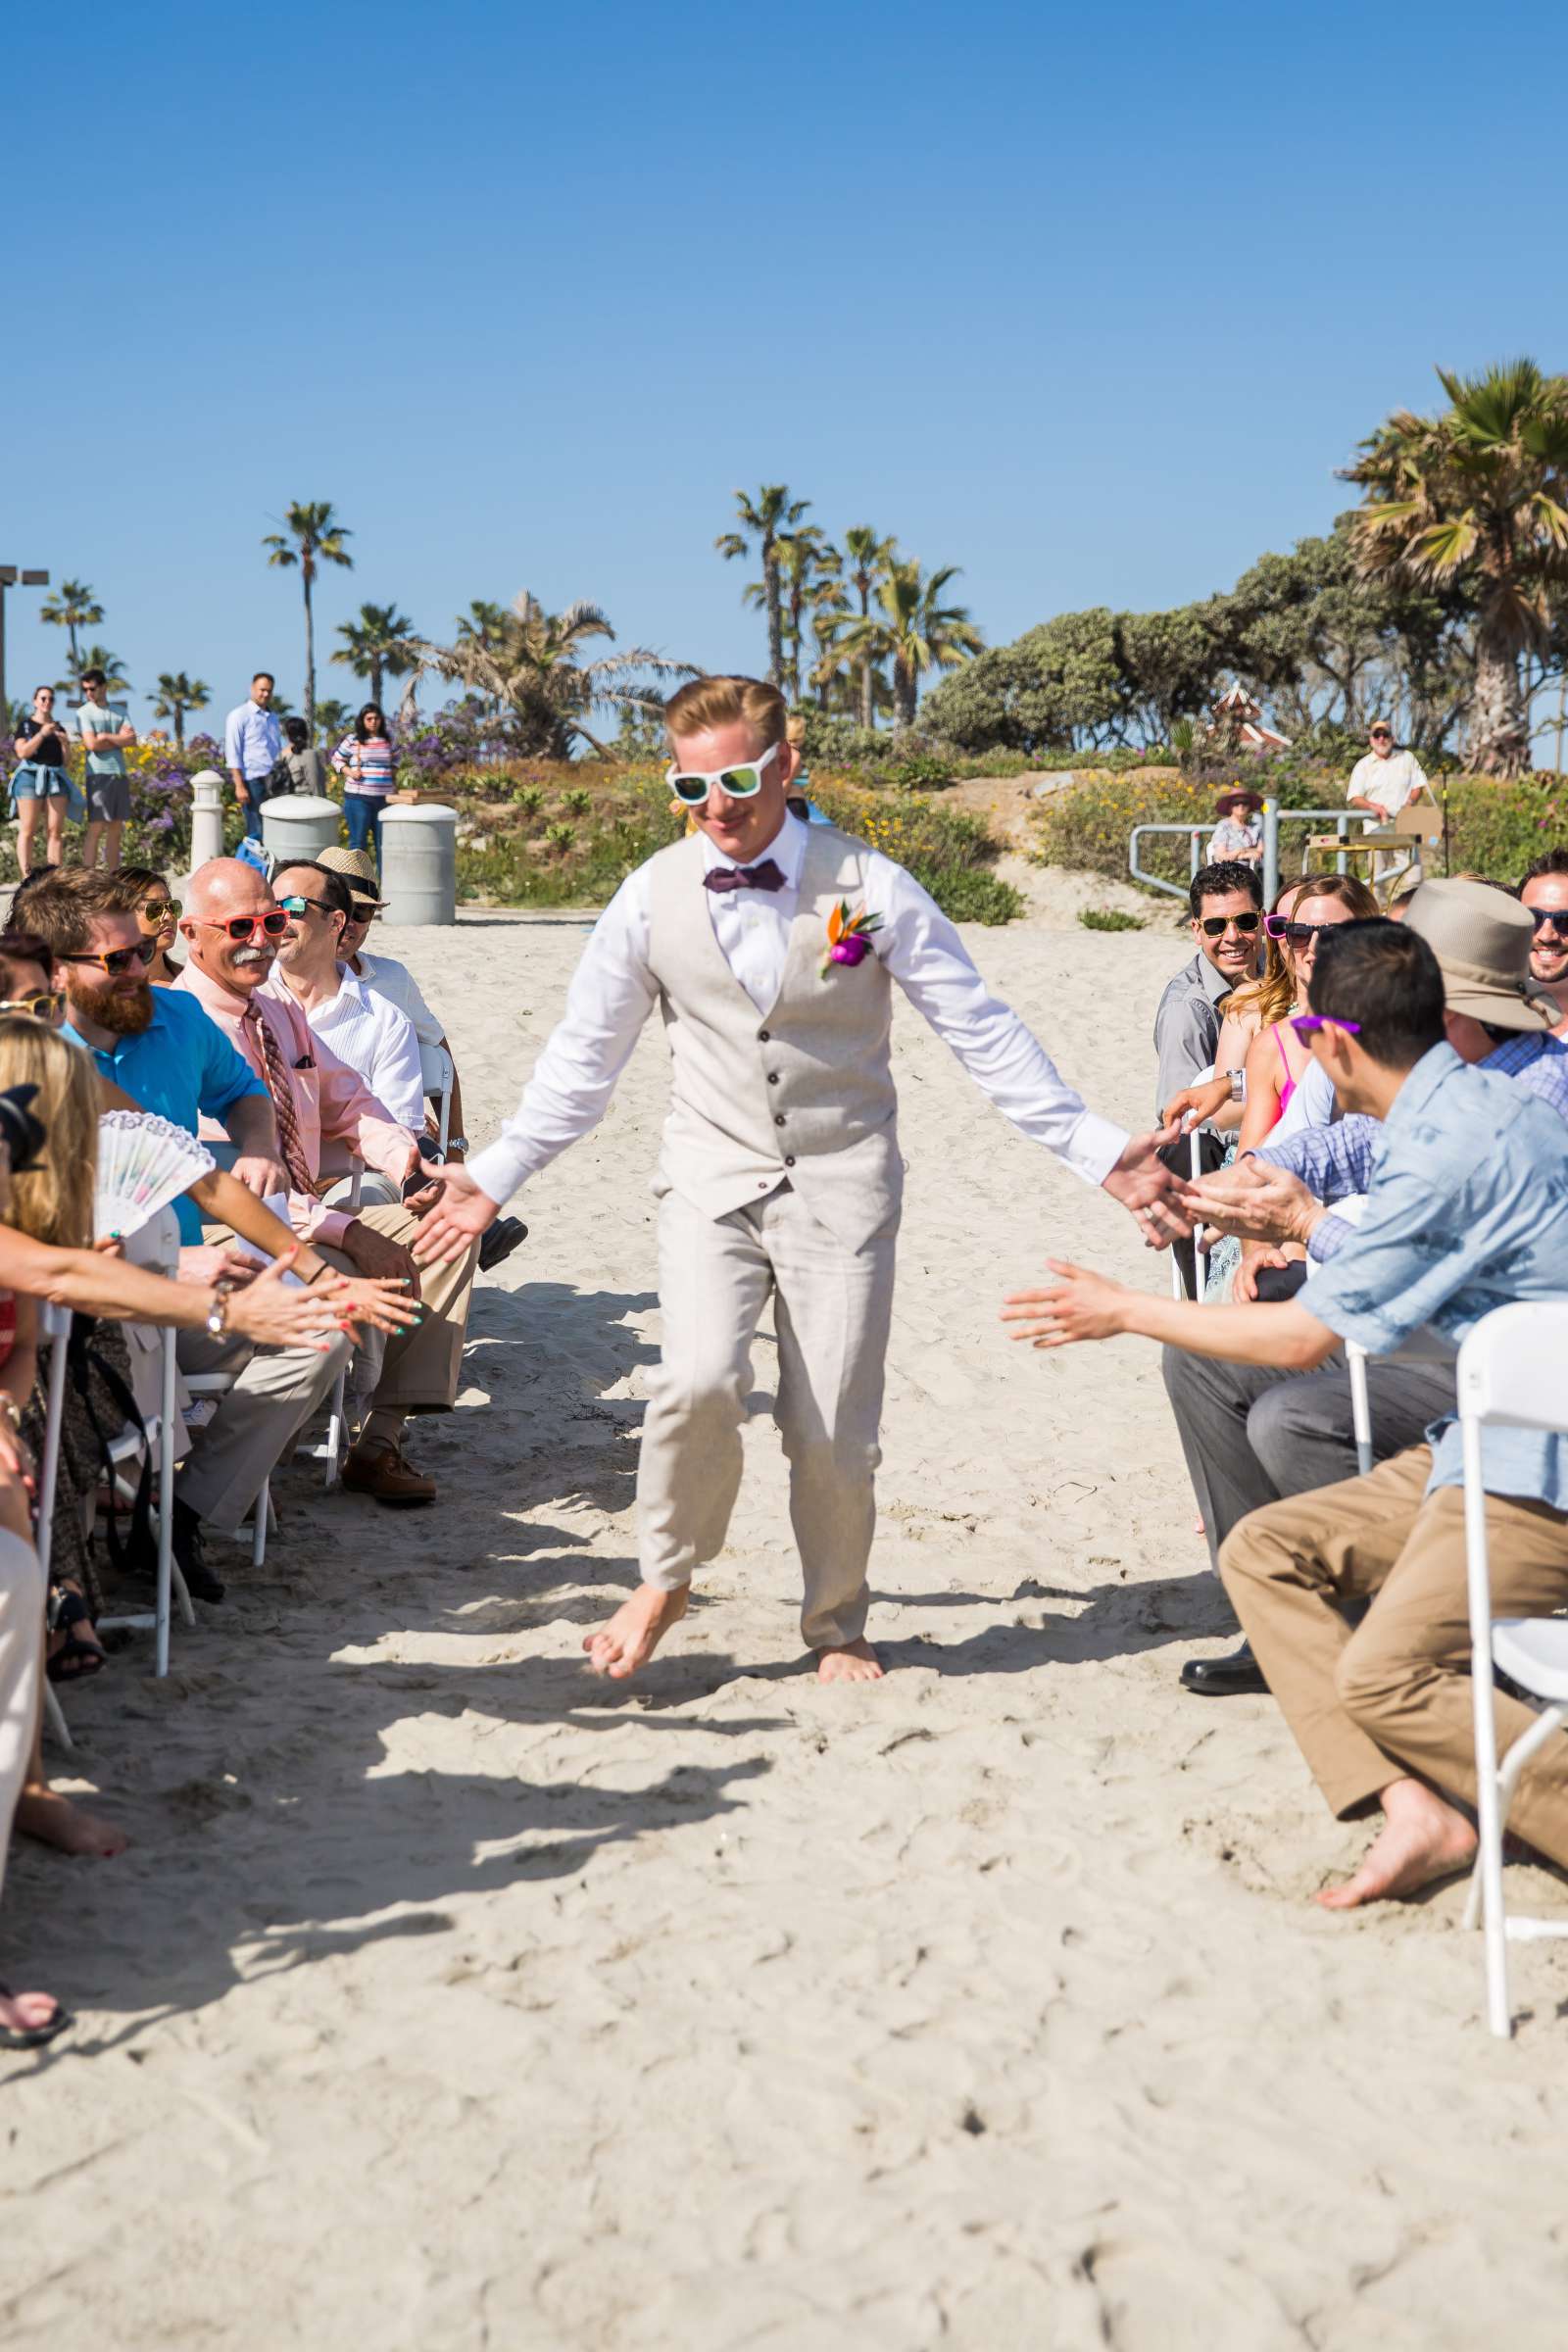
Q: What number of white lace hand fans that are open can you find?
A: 1